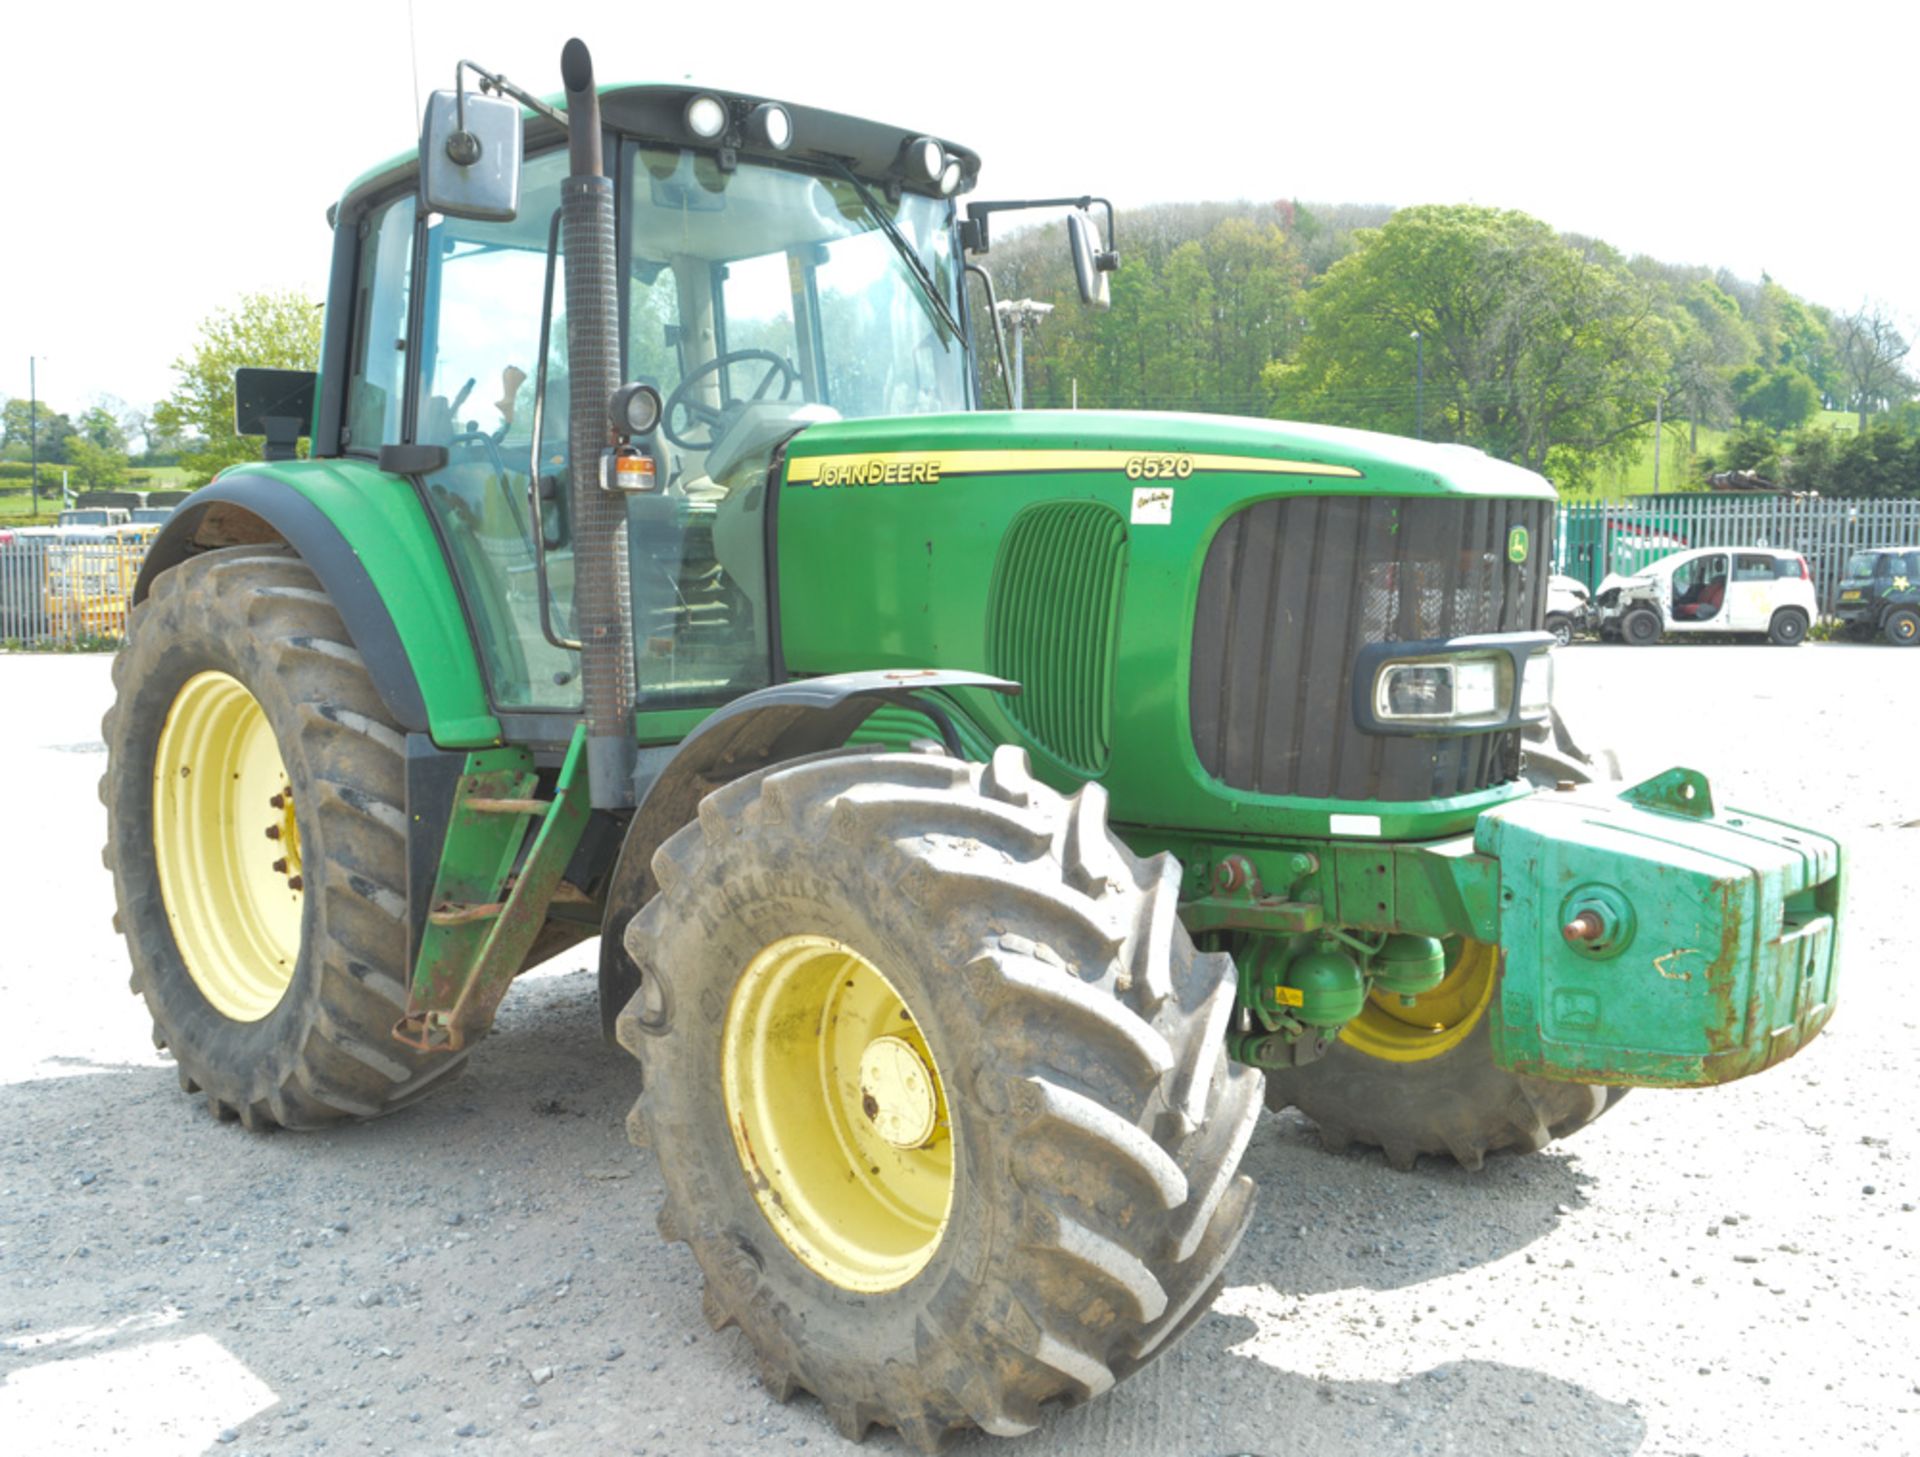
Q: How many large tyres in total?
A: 3